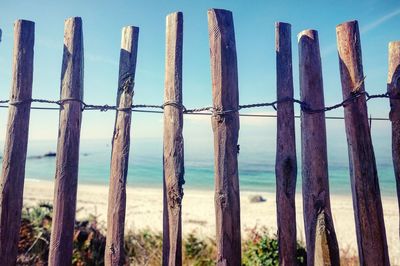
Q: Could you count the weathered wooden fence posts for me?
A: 9